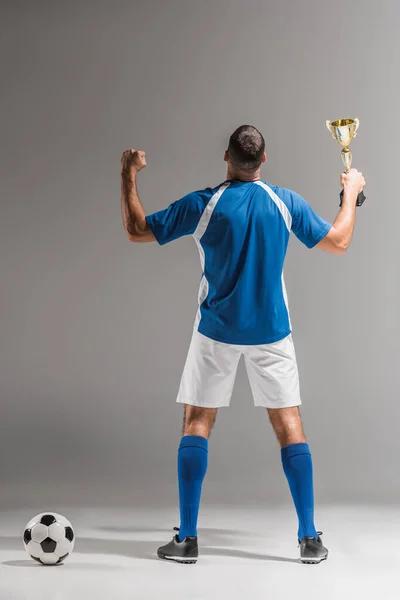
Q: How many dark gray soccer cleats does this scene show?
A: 2